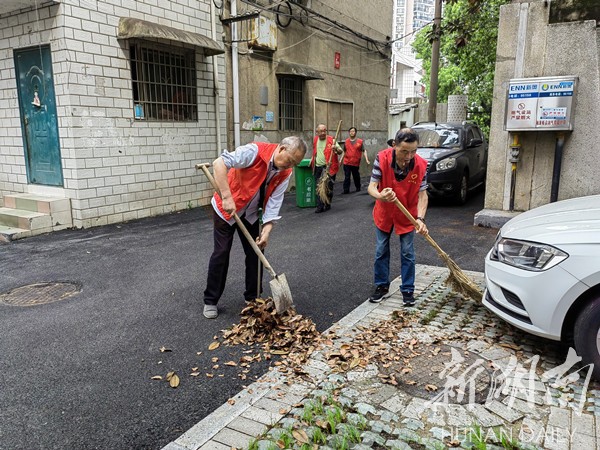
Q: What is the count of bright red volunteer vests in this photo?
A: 4